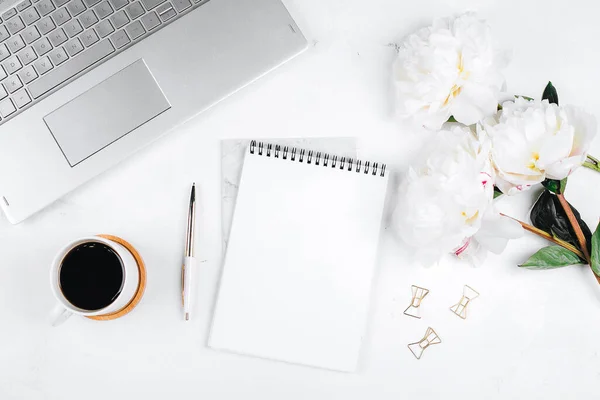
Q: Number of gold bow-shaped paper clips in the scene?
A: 3